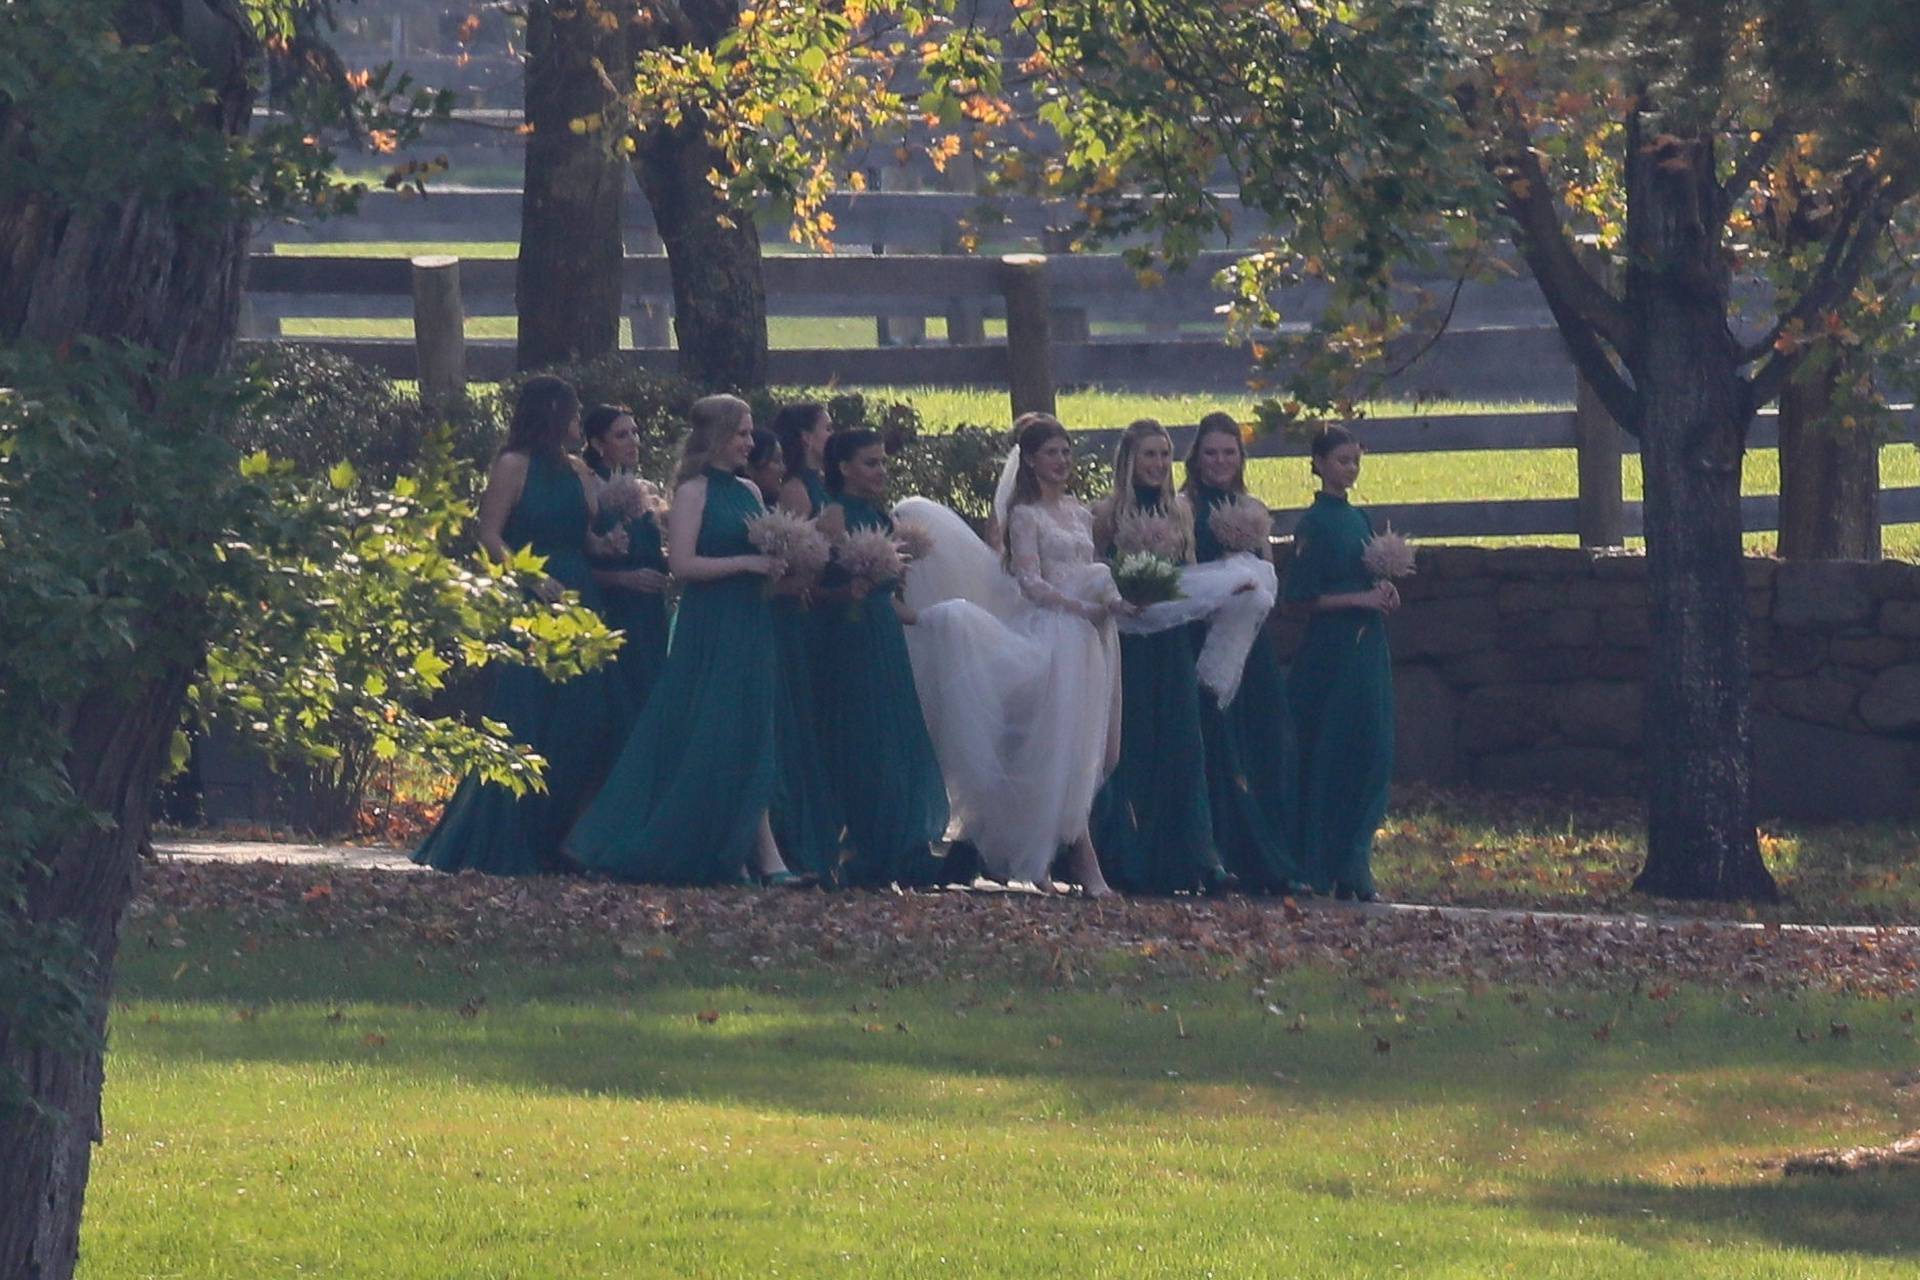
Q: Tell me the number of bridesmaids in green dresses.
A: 9